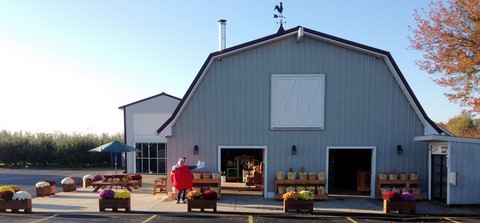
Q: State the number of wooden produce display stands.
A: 3